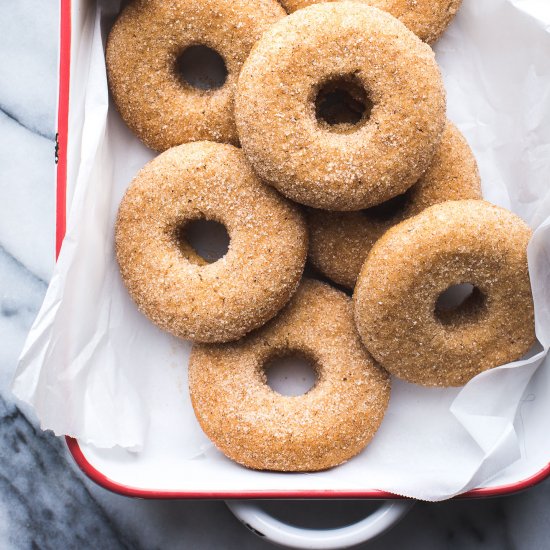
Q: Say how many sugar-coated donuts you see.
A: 7